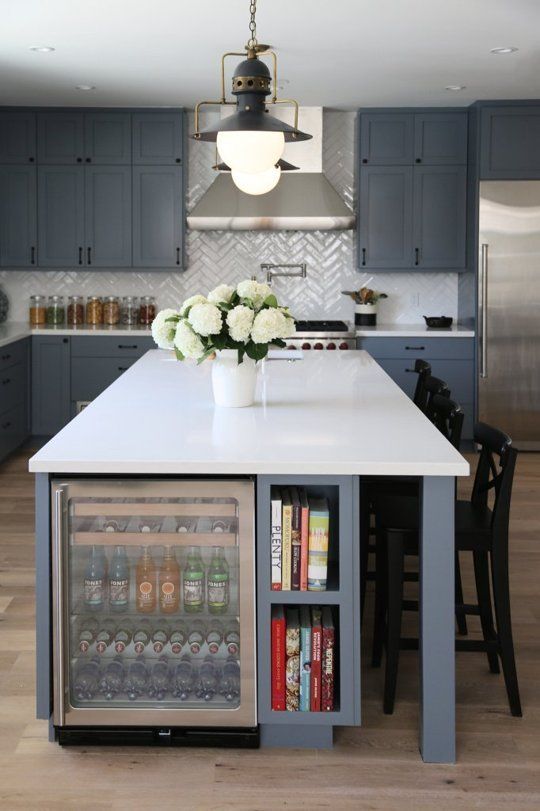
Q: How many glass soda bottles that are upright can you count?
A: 6